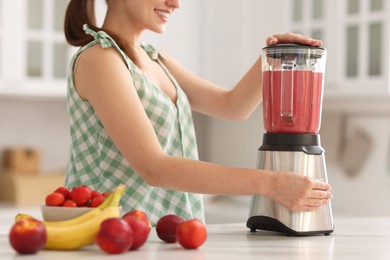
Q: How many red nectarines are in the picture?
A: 5